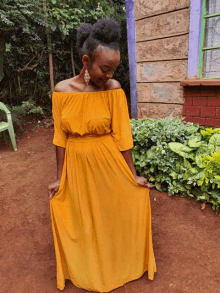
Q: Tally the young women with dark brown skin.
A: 1